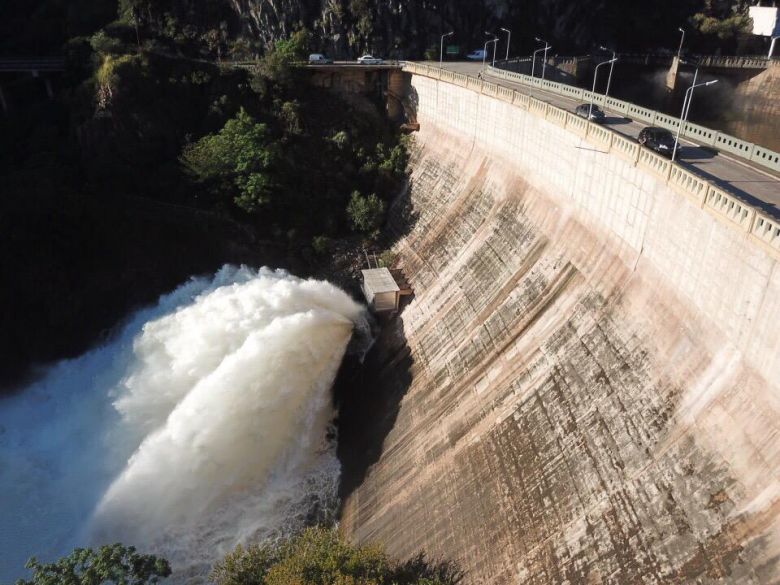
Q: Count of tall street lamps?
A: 11